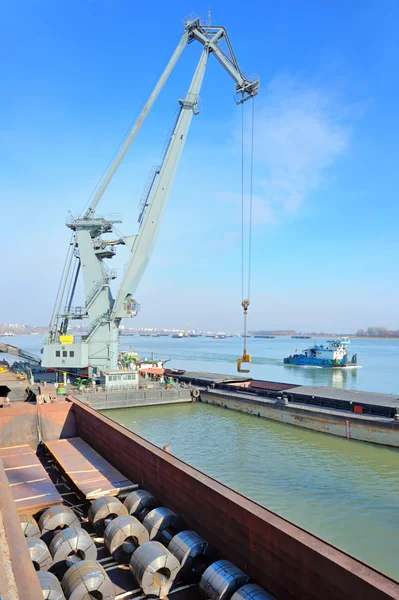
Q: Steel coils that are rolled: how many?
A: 14